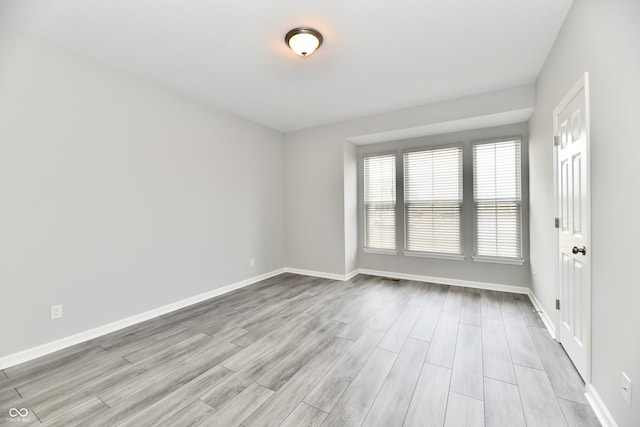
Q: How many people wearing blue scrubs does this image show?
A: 0